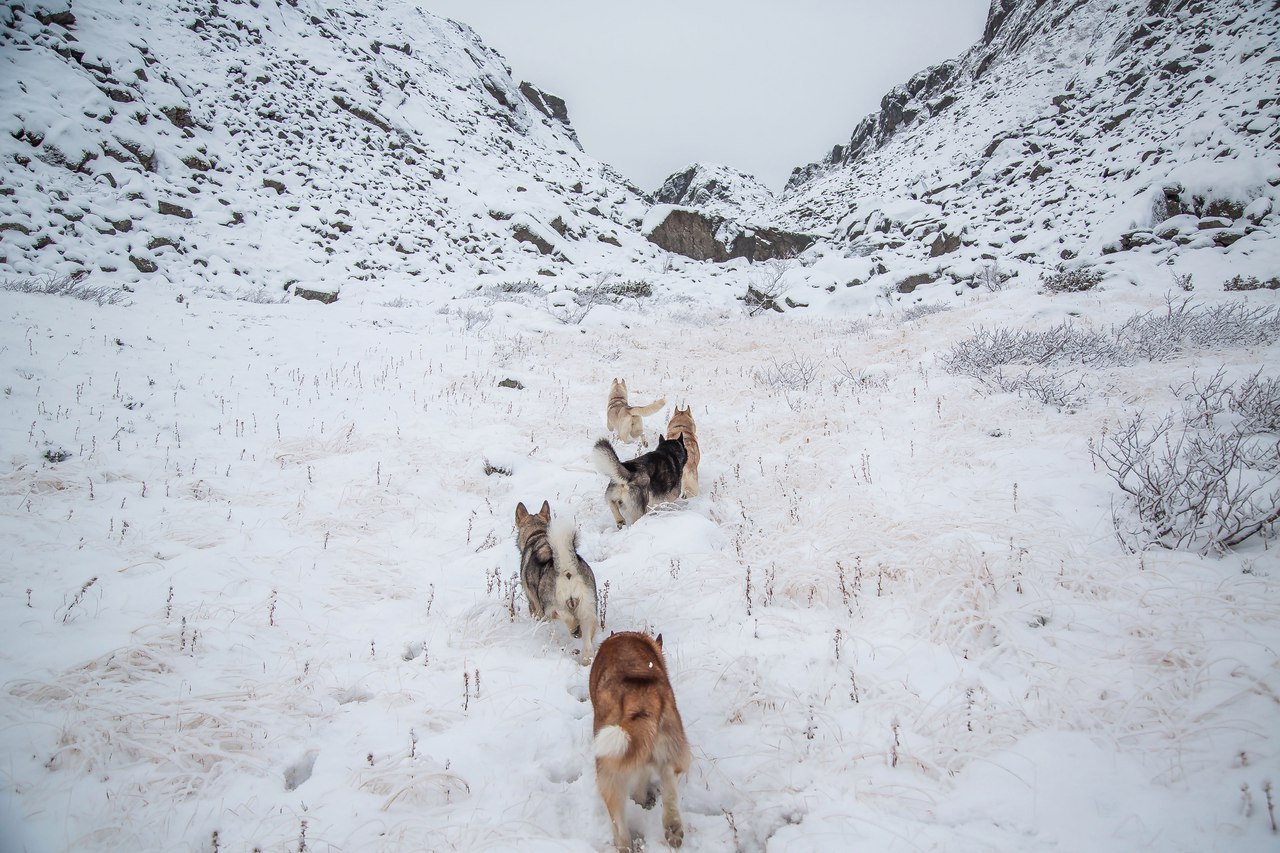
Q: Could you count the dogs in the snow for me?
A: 5